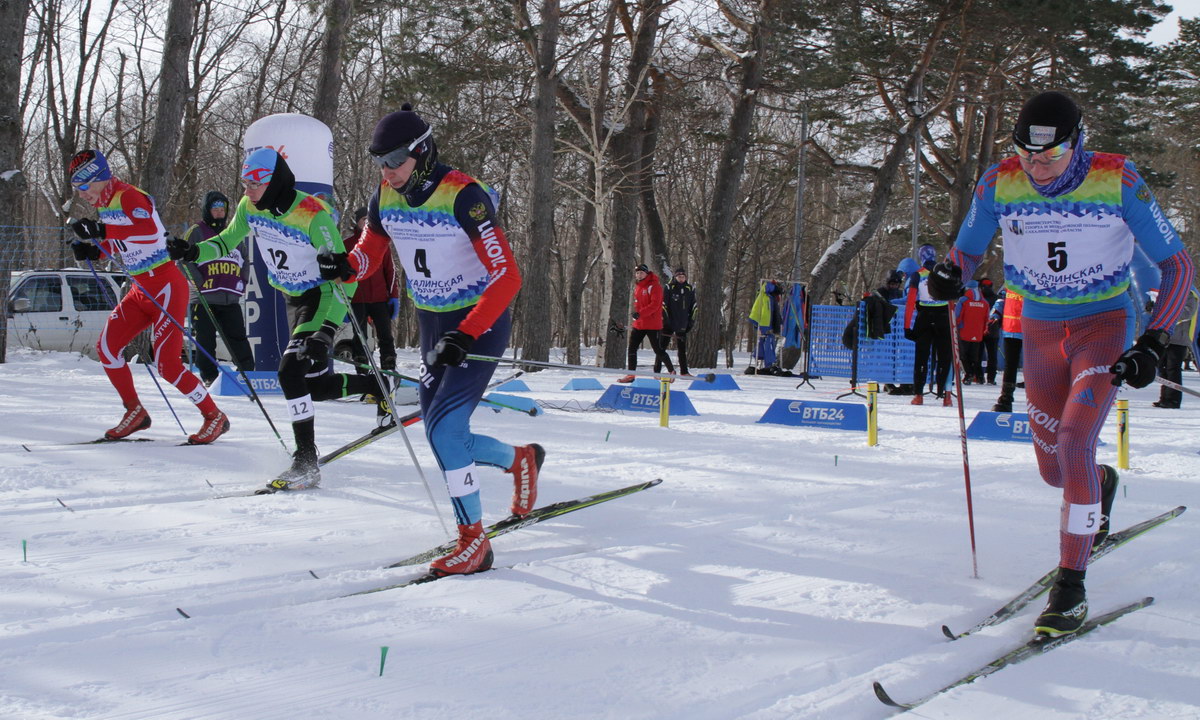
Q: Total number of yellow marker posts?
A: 3